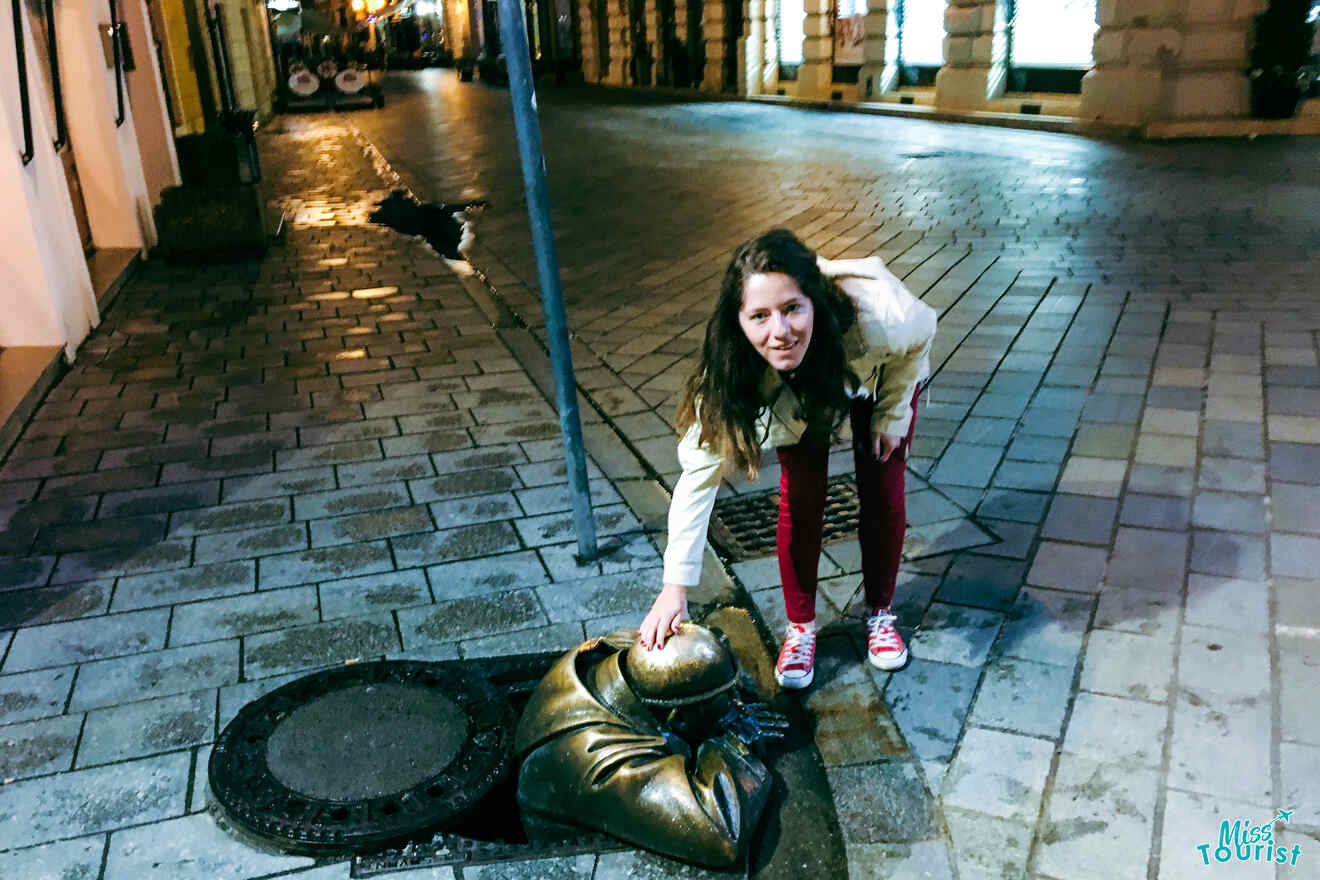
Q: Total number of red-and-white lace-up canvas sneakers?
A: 2